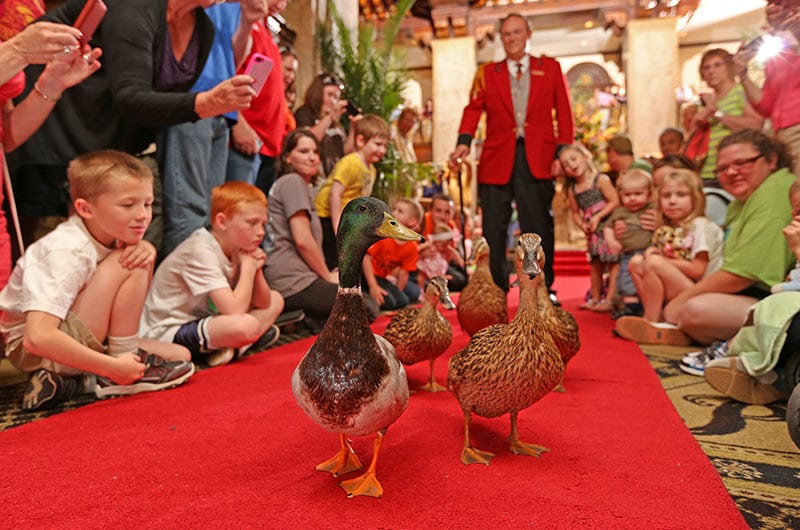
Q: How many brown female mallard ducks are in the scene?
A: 4